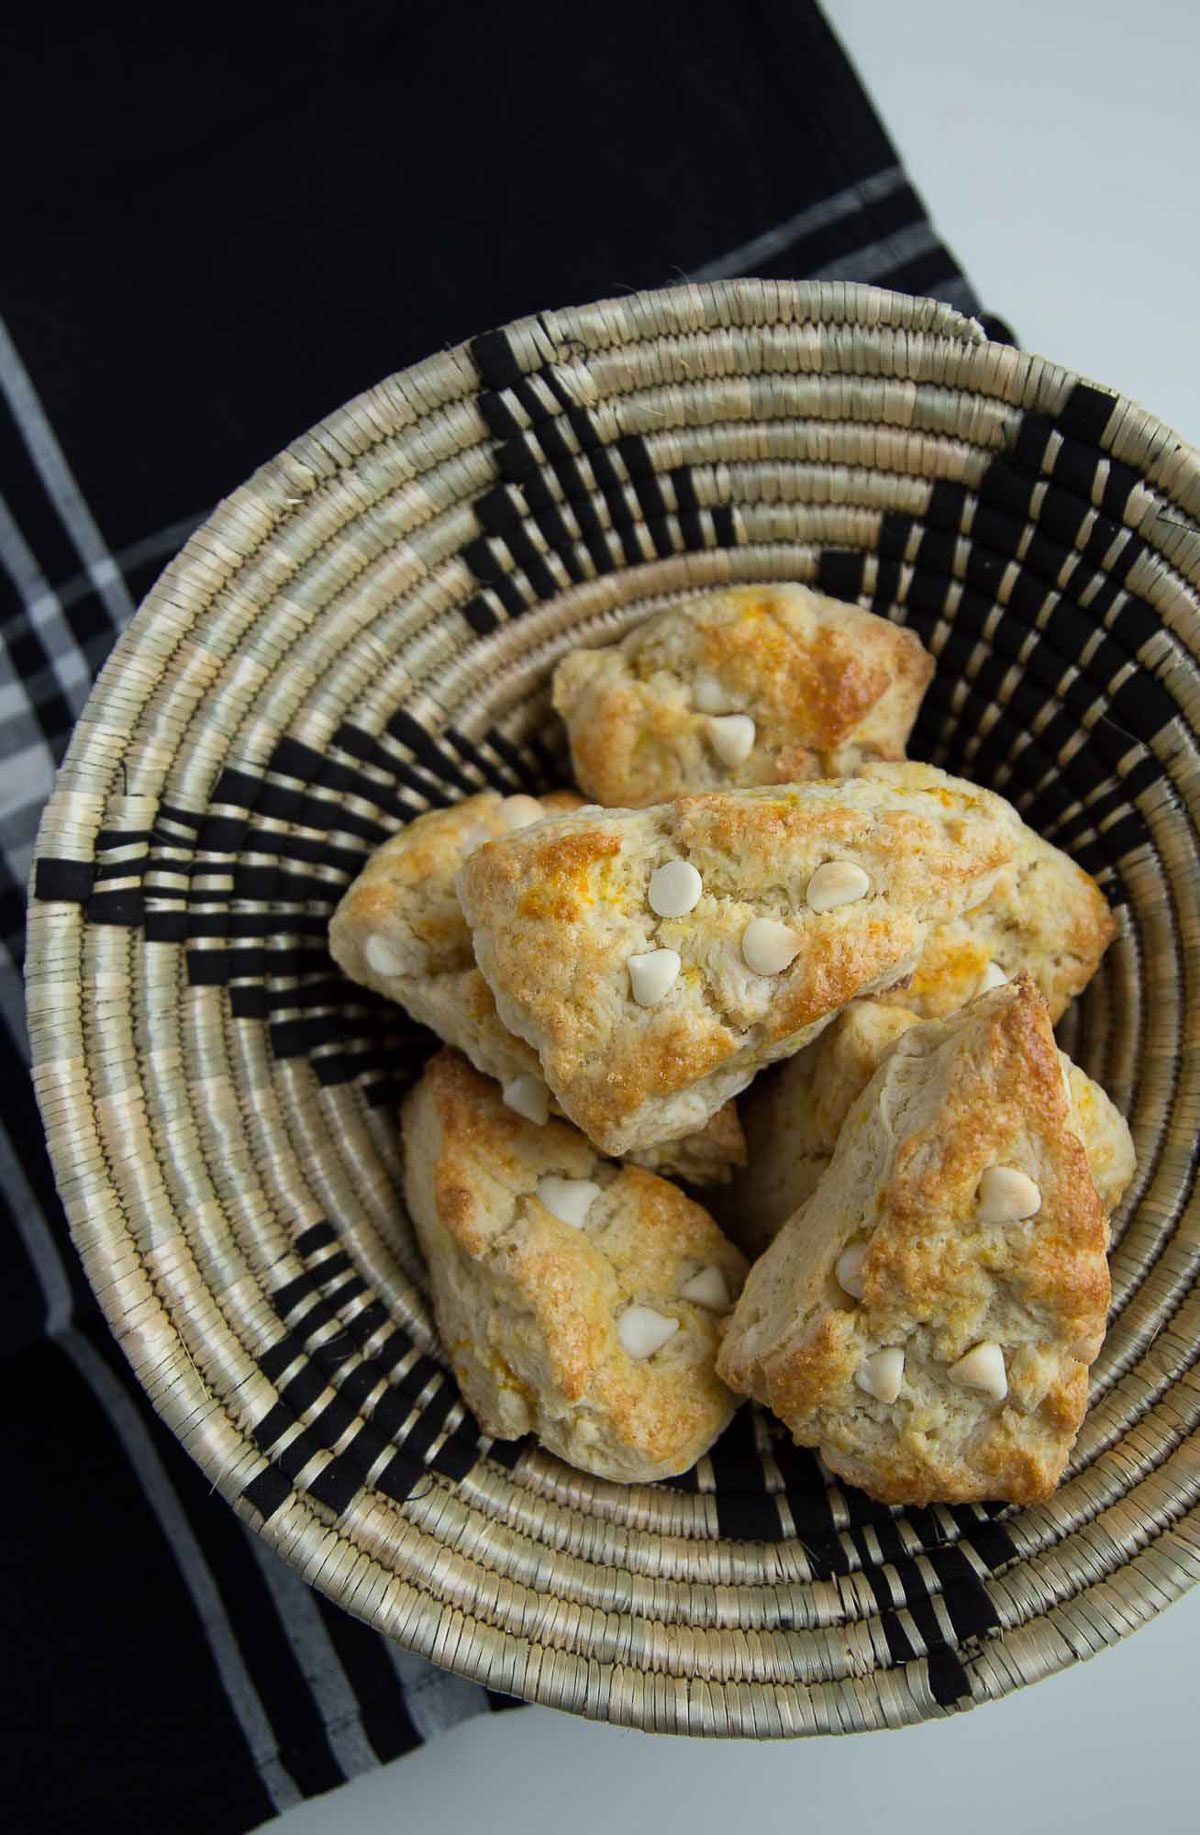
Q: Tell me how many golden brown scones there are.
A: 7